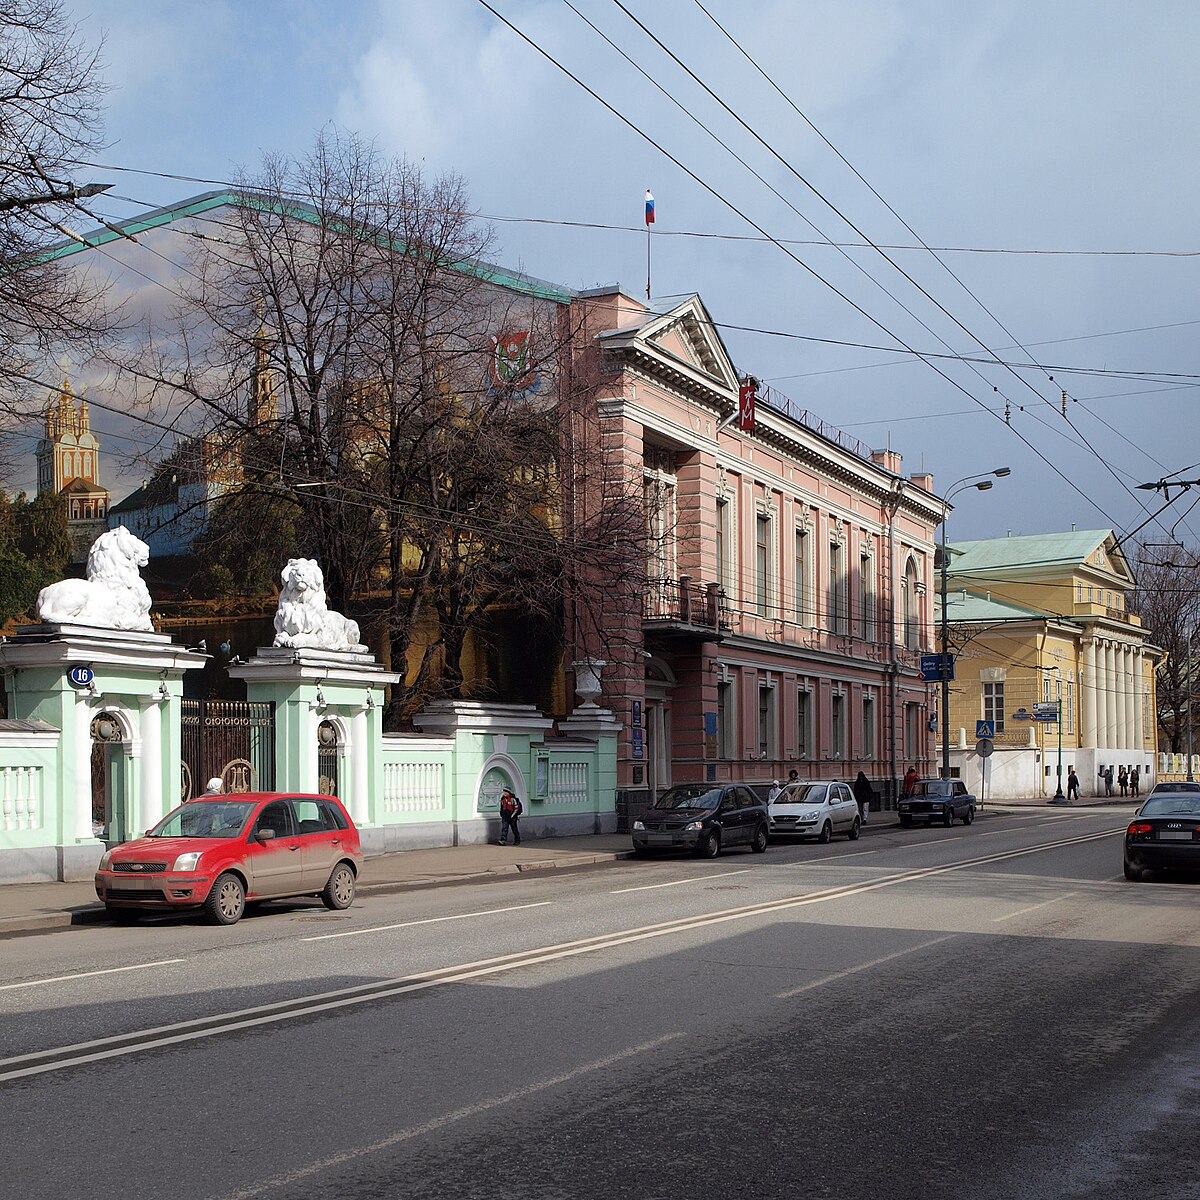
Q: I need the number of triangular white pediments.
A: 2